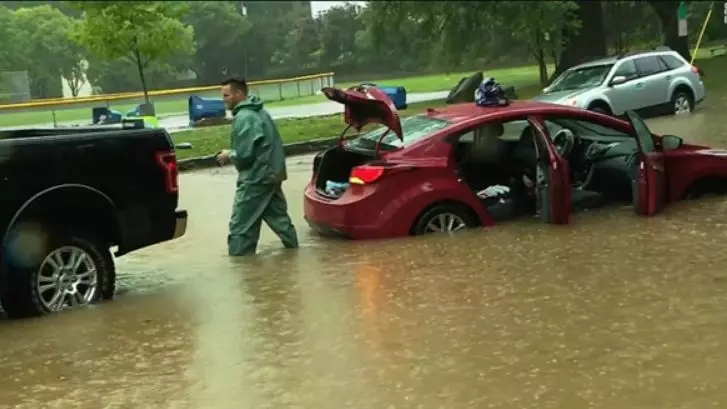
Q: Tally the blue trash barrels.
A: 4